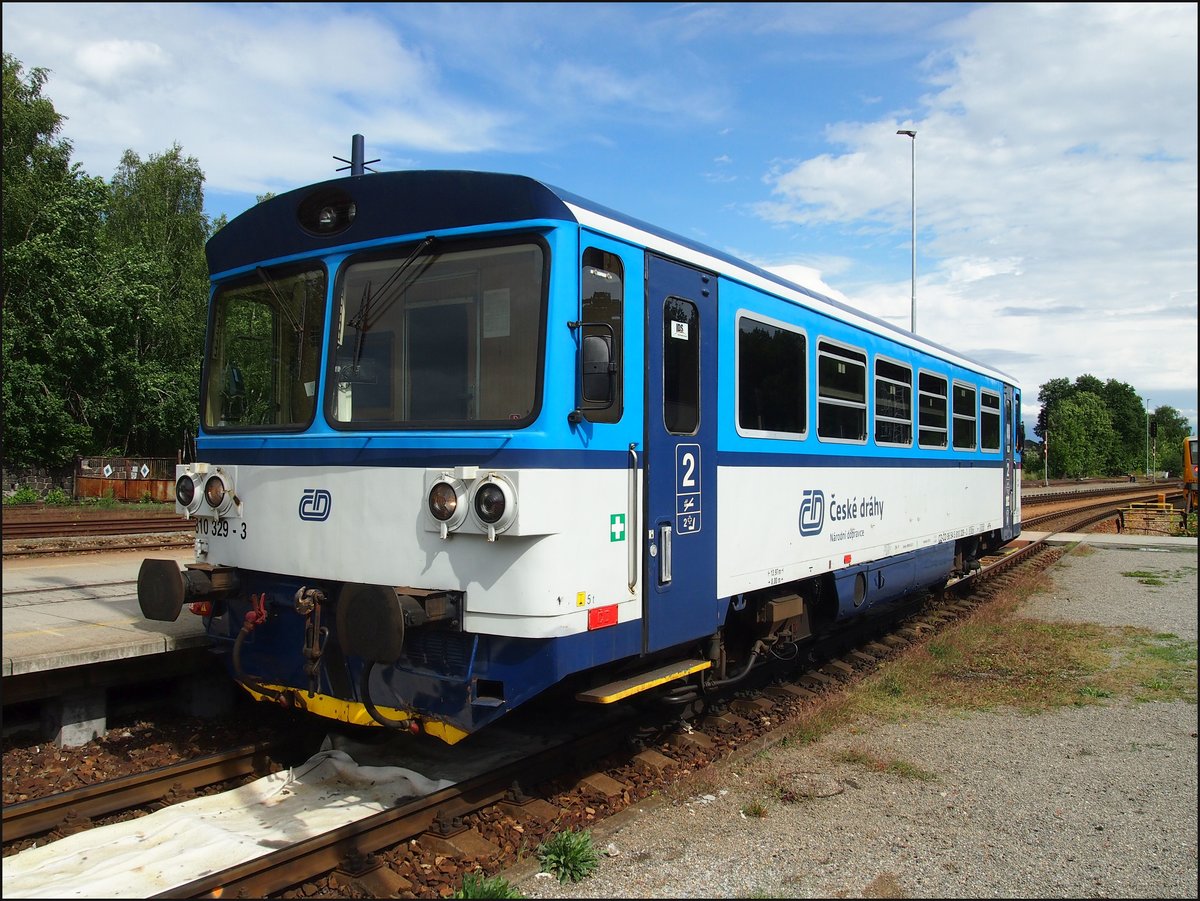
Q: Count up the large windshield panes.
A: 2